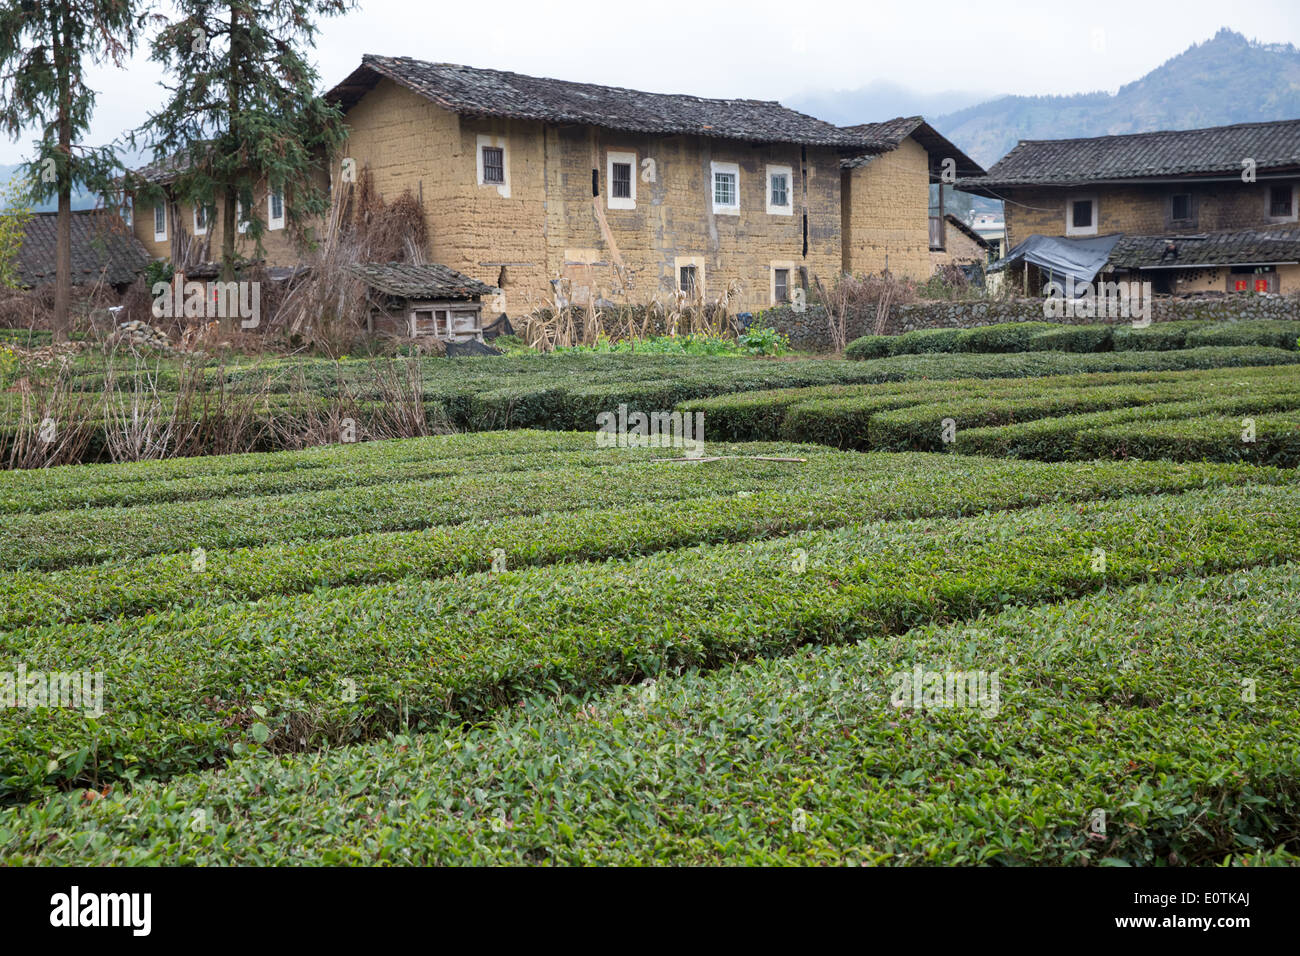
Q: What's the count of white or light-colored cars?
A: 0